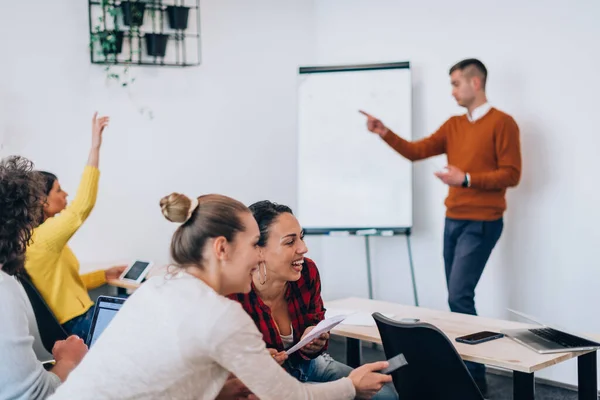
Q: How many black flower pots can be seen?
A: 4